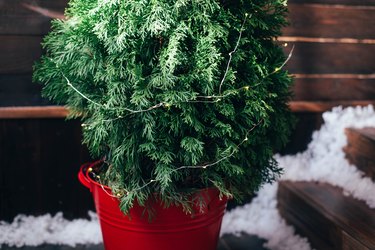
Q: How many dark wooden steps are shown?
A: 2